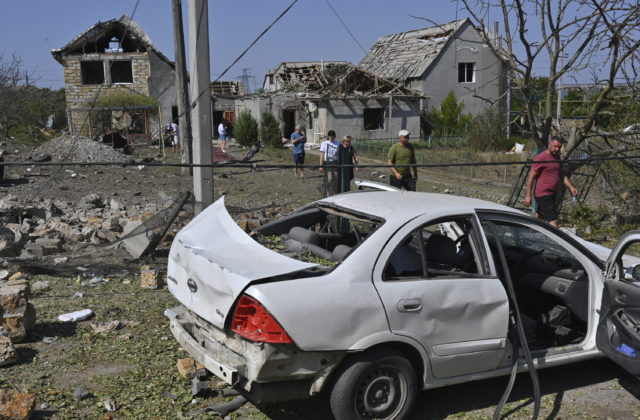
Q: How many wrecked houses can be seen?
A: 3